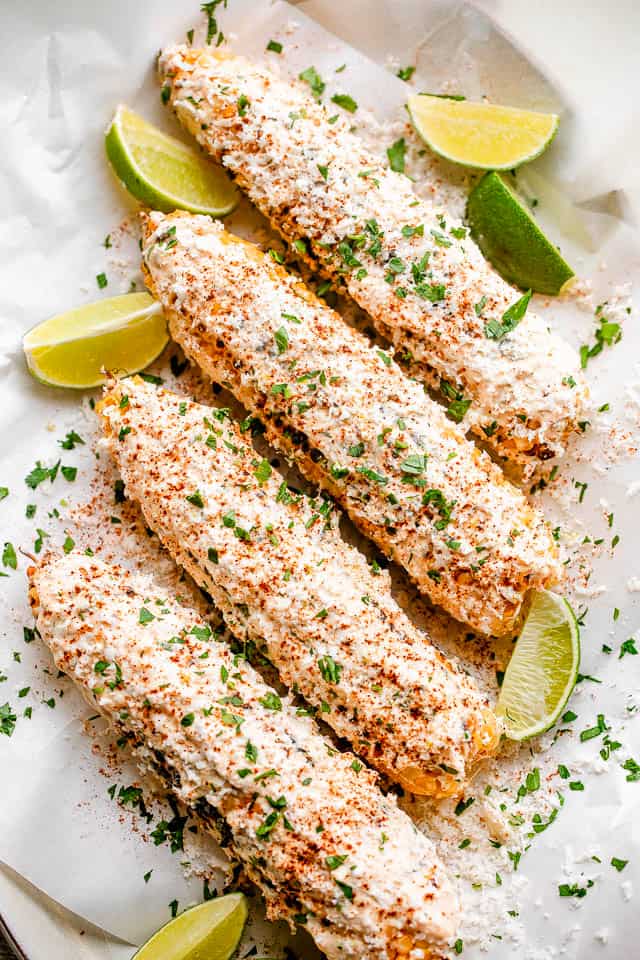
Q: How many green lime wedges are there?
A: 6